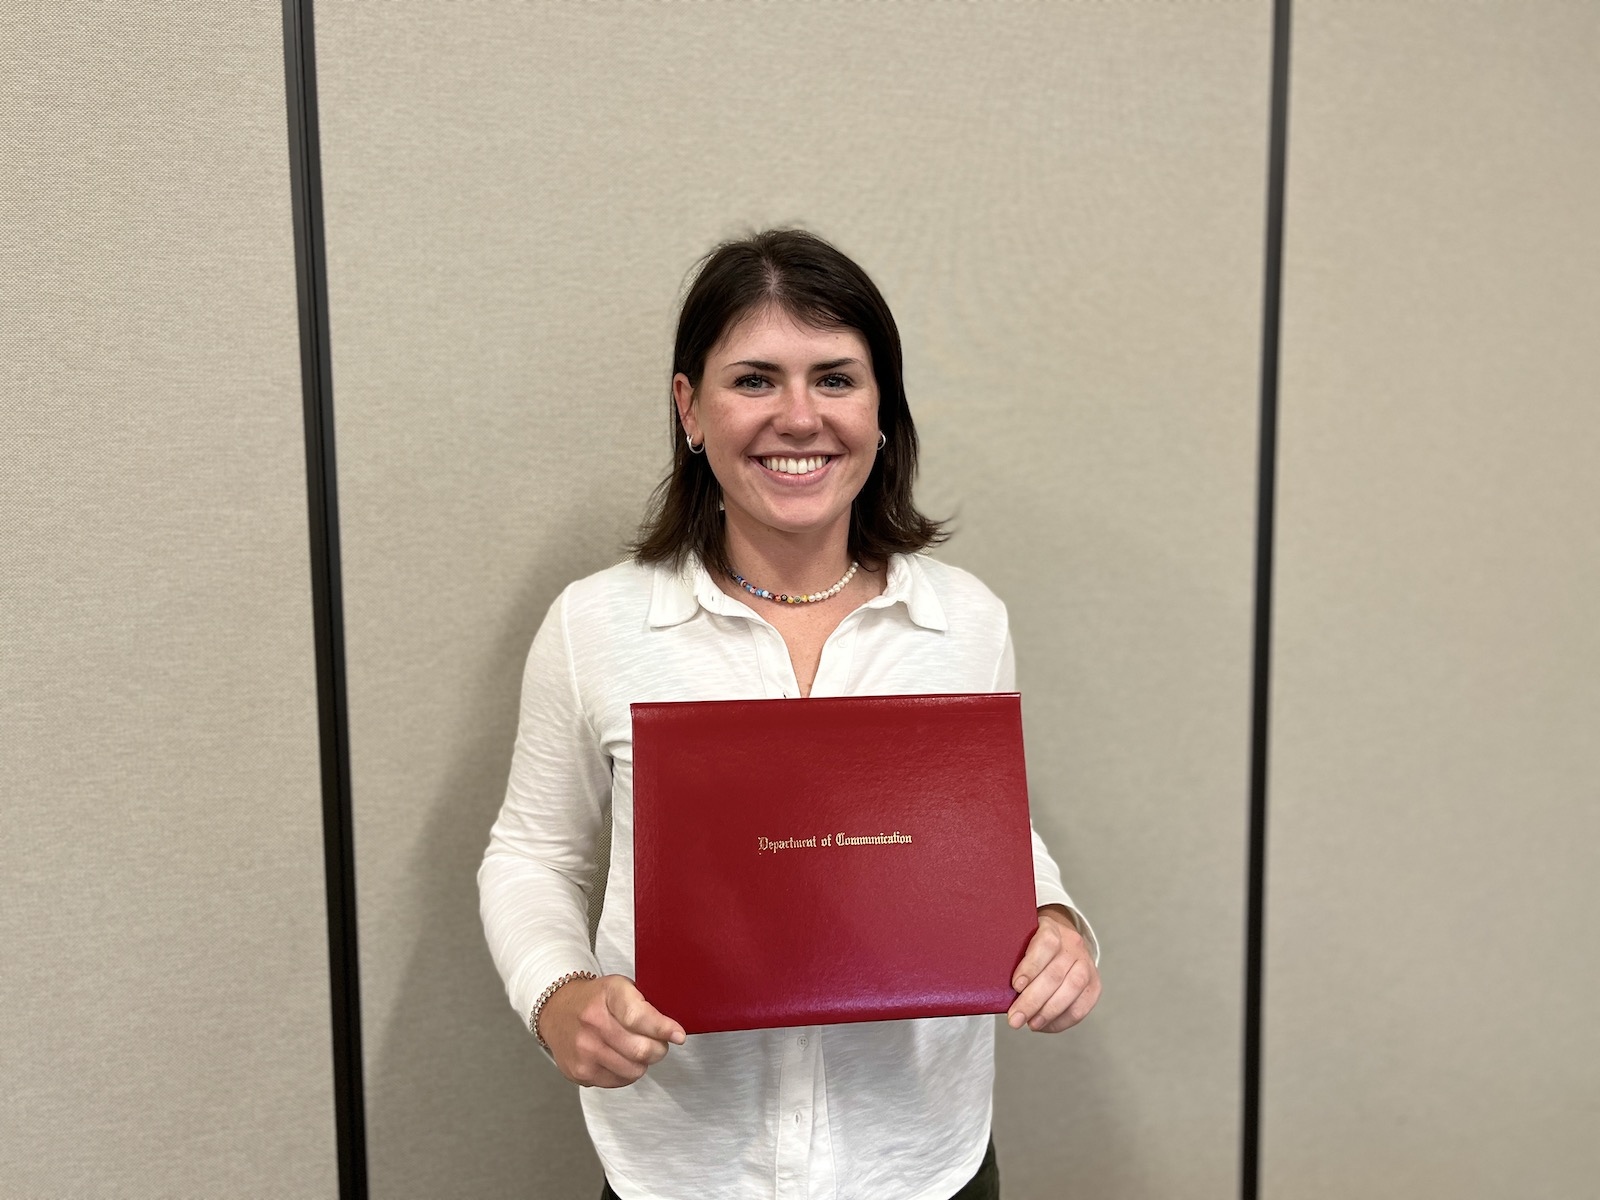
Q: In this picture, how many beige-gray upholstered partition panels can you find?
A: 3